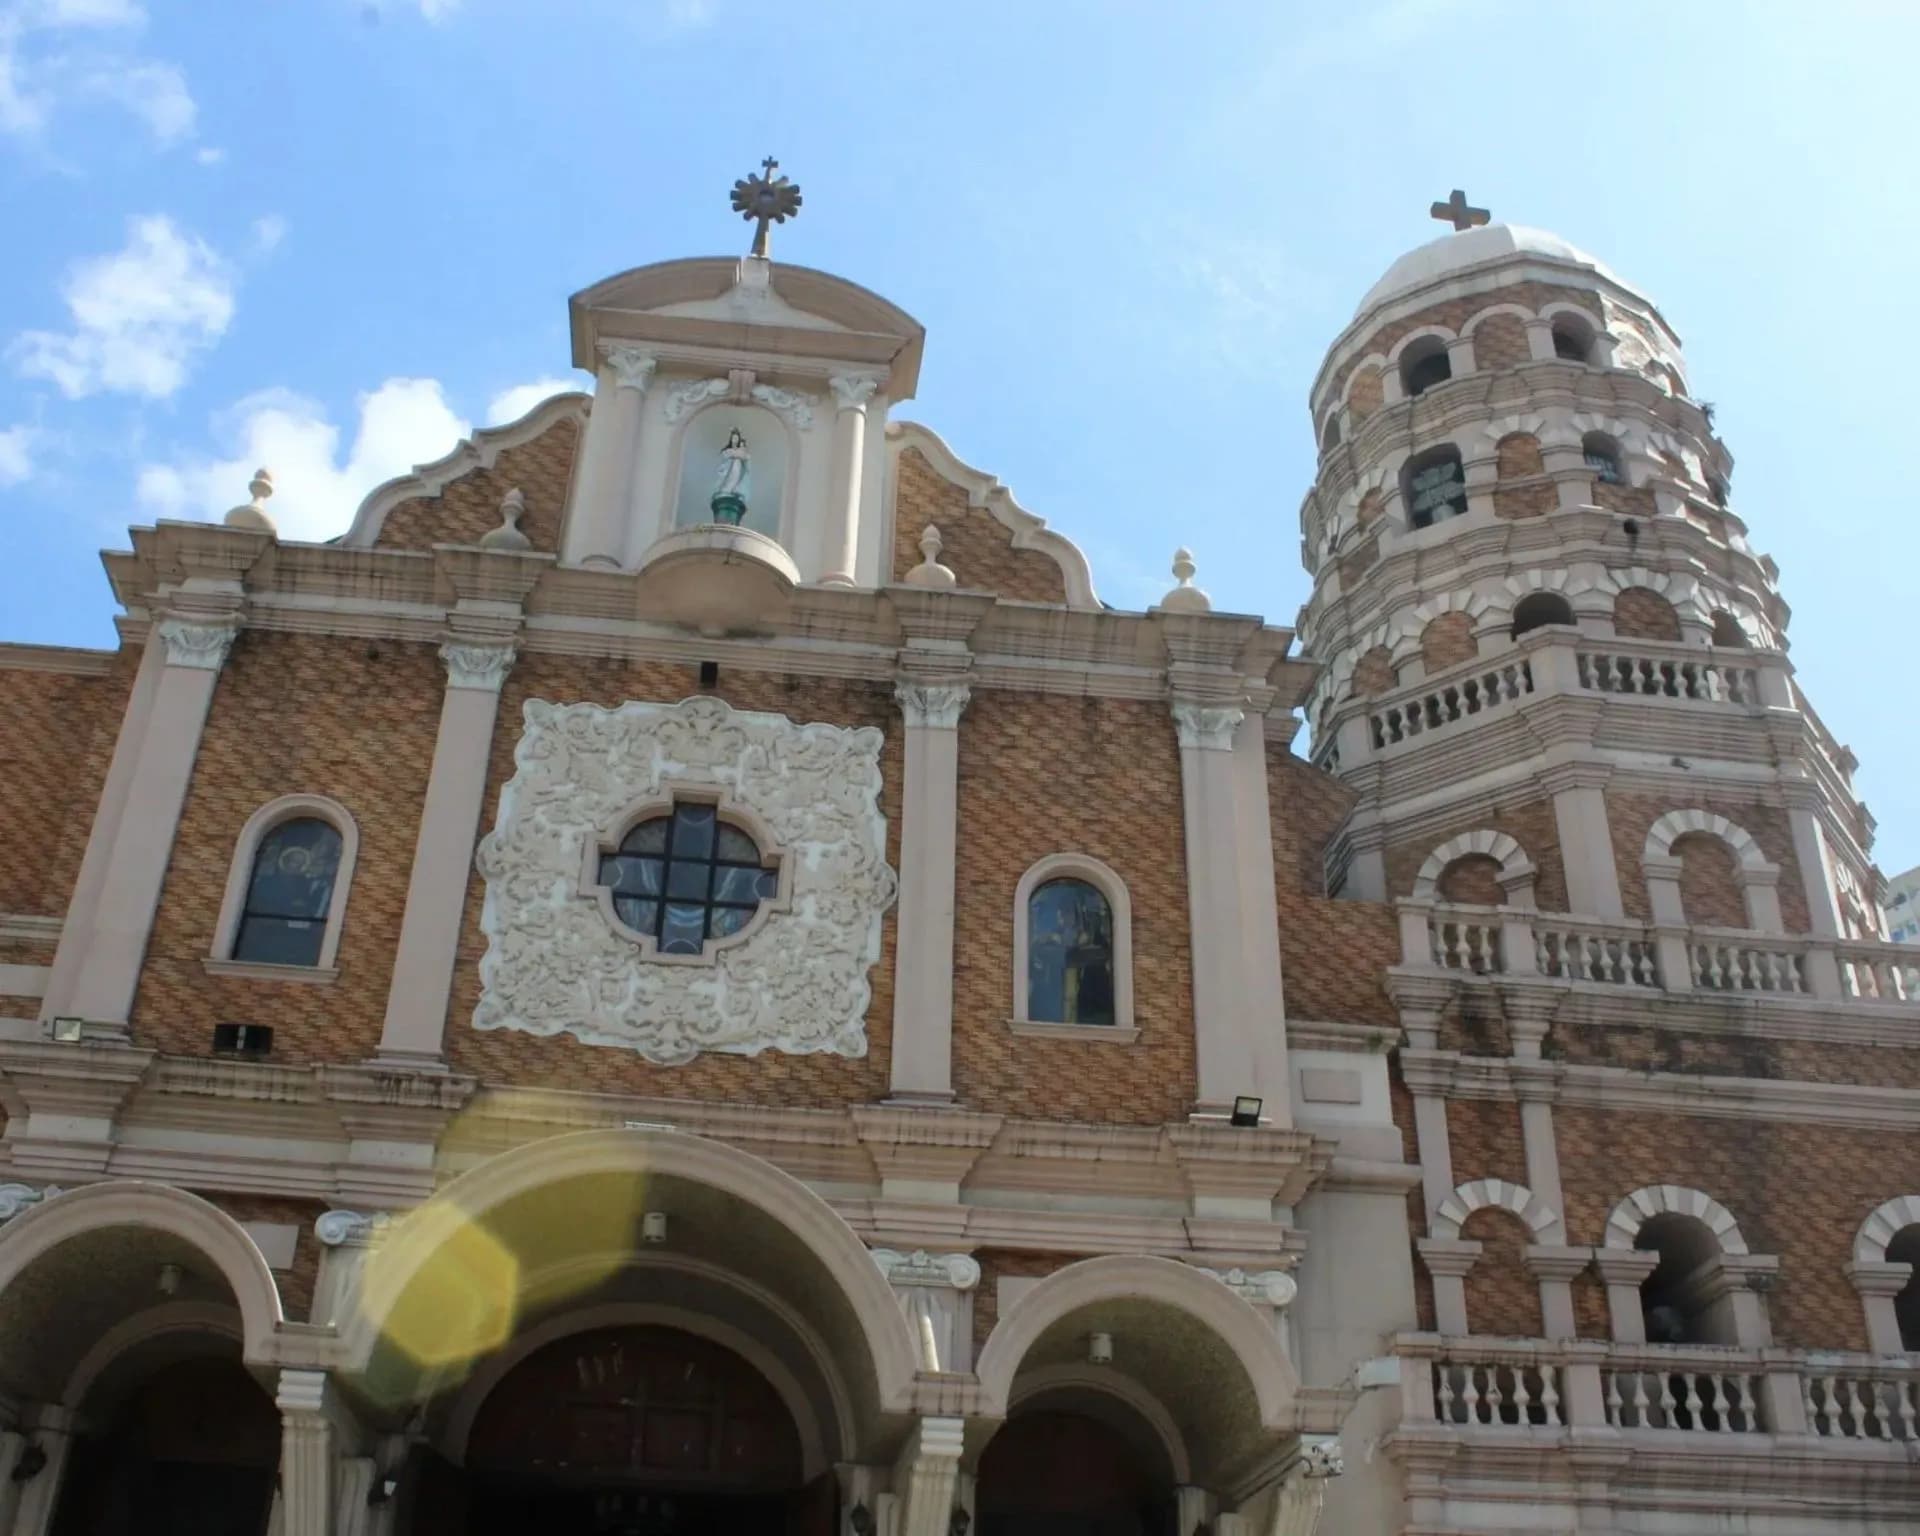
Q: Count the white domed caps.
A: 1